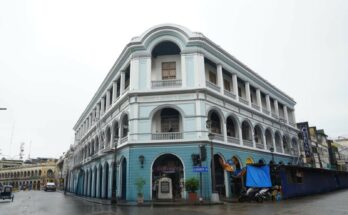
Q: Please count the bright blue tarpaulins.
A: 1